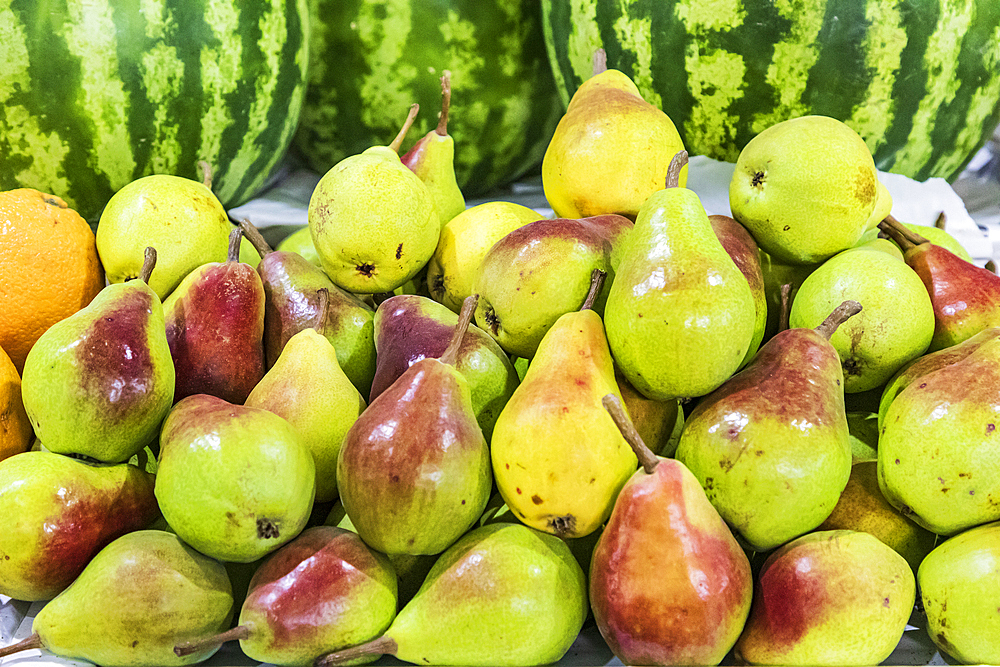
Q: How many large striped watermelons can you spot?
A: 3